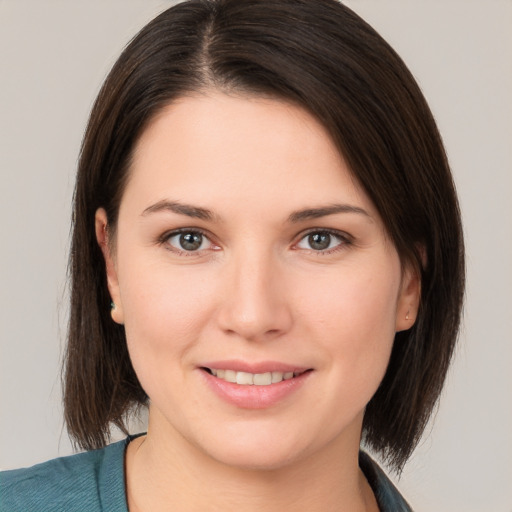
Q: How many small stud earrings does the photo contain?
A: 2